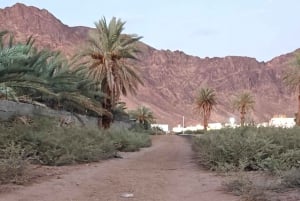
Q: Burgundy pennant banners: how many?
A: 0